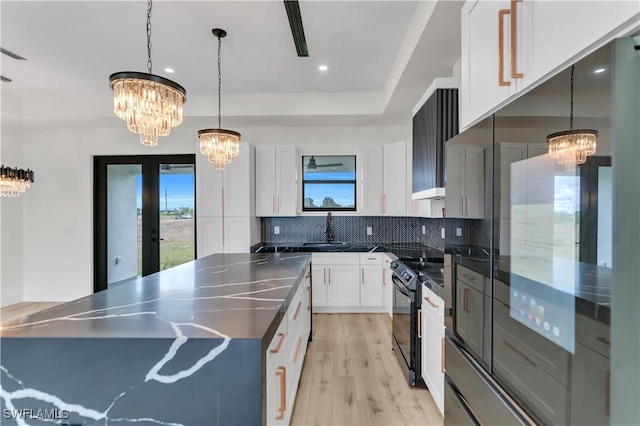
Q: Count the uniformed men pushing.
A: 0